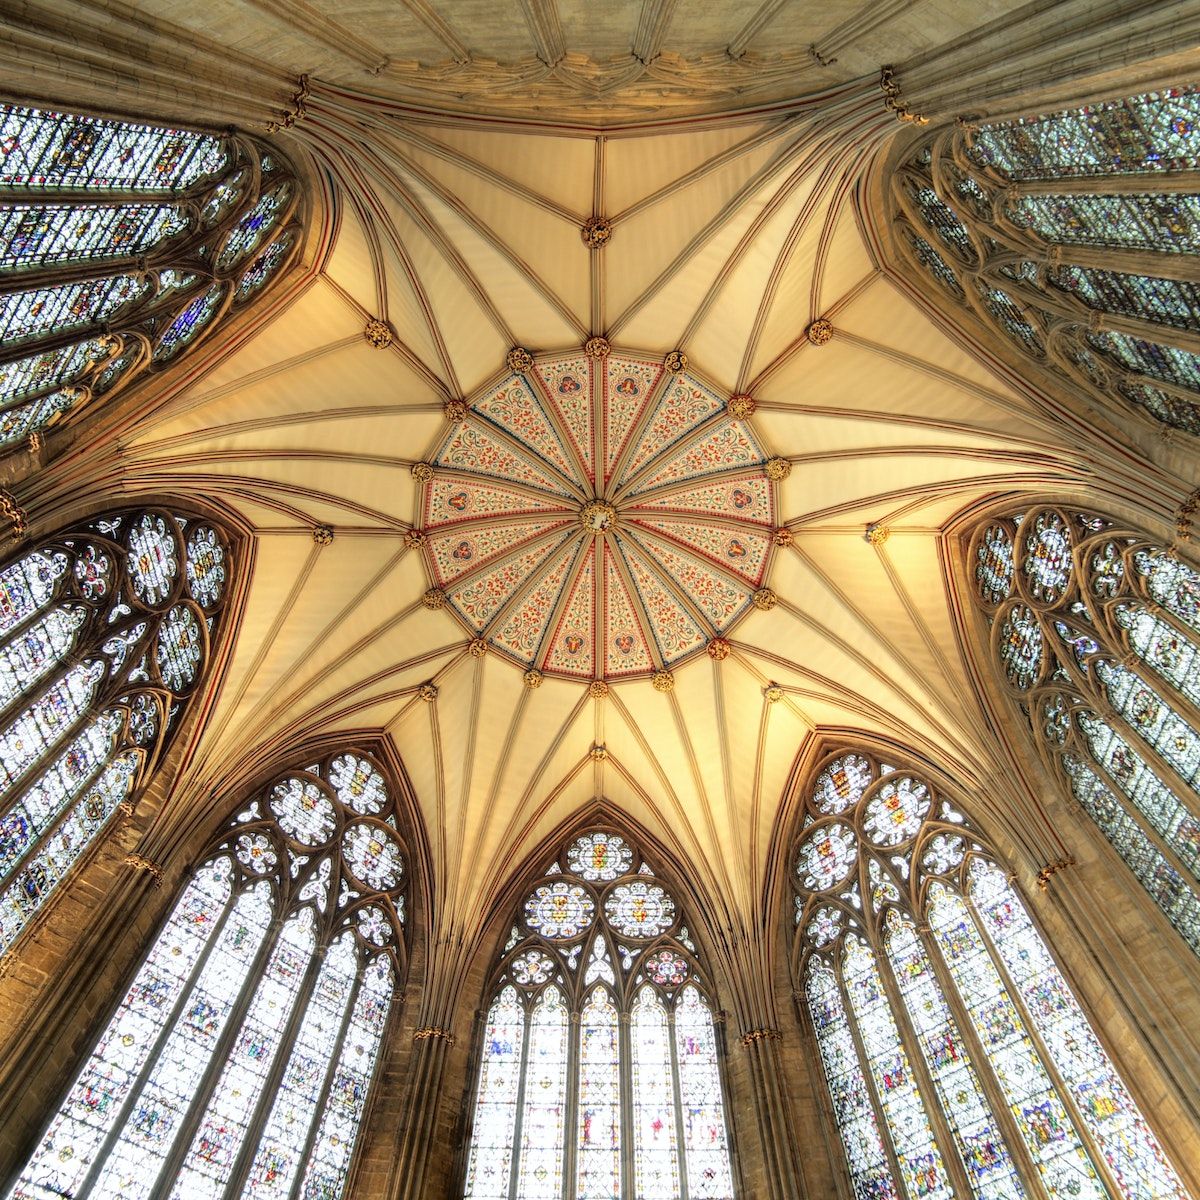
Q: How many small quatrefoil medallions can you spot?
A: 8